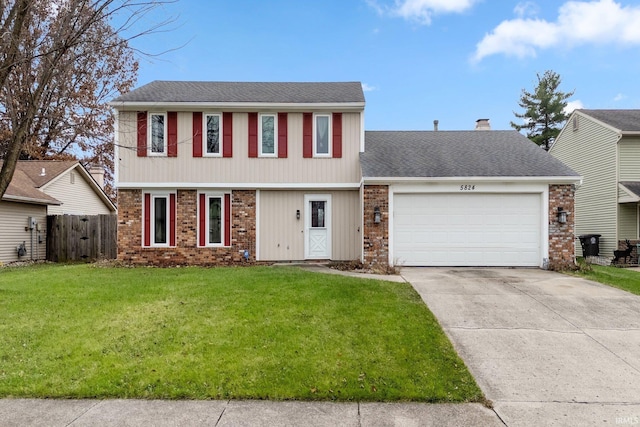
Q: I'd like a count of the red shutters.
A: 12